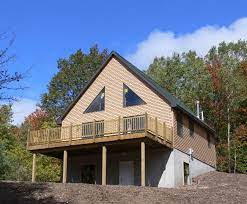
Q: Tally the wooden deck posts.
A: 4